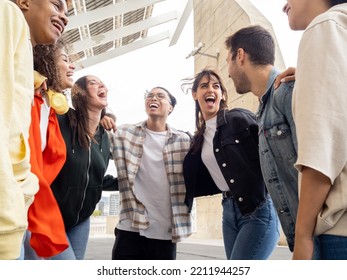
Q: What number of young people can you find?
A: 7